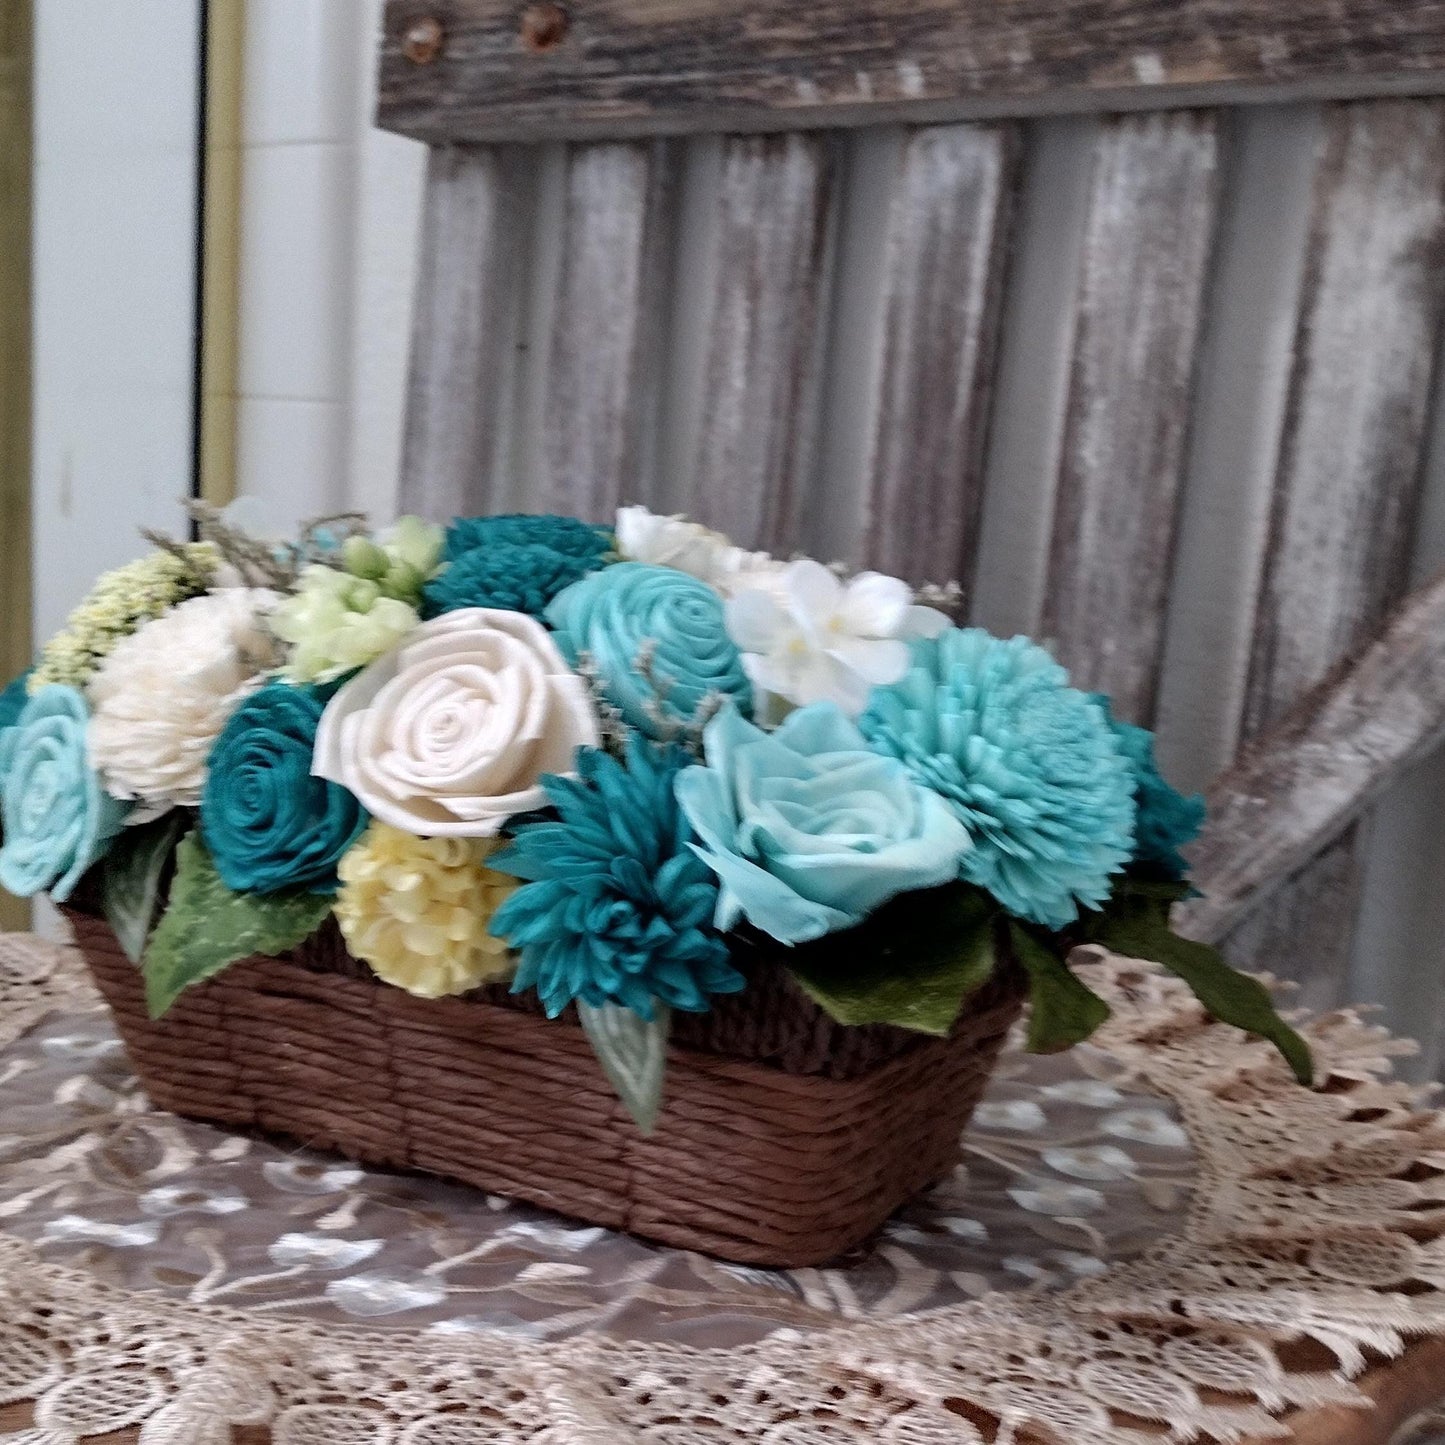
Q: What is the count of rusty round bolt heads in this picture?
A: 2